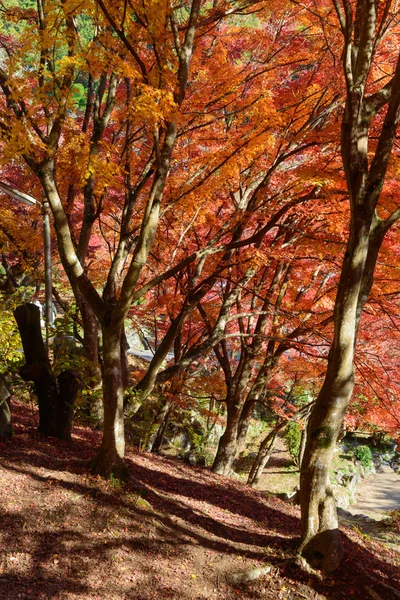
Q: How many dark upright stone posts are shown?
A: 2